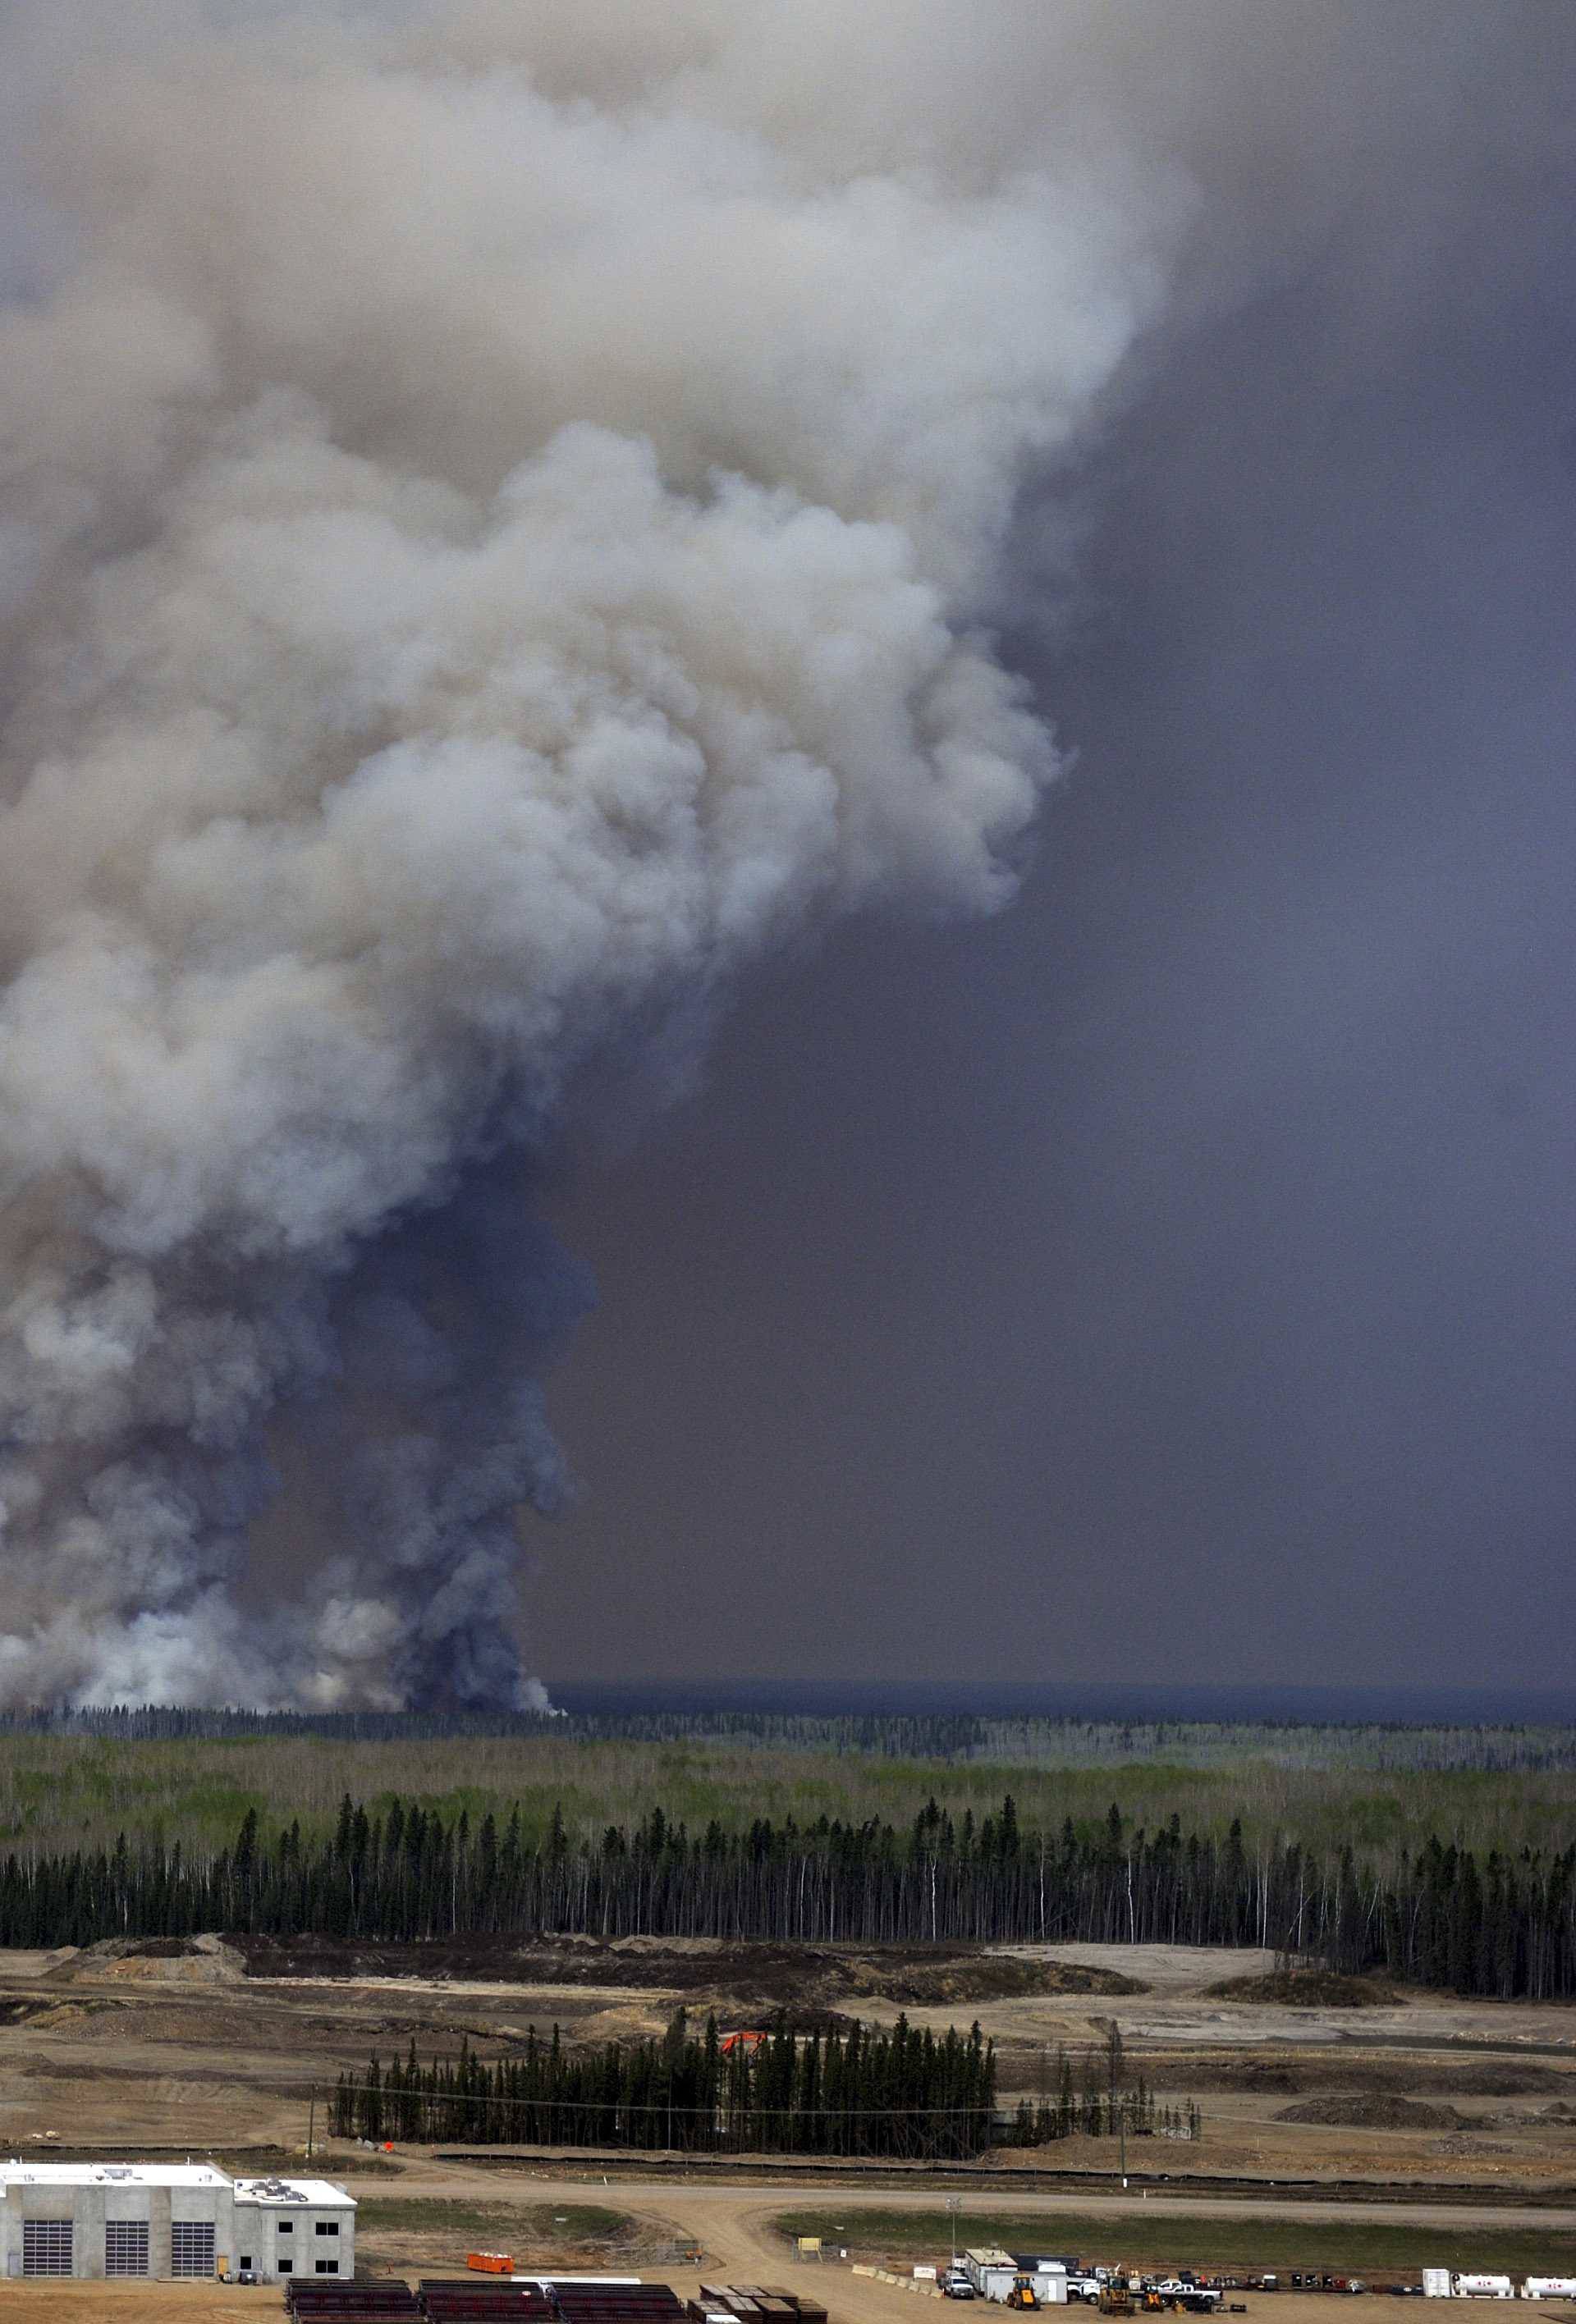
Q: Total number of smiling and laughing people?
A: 0